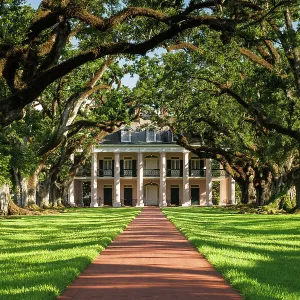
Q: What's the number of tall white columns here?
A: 8